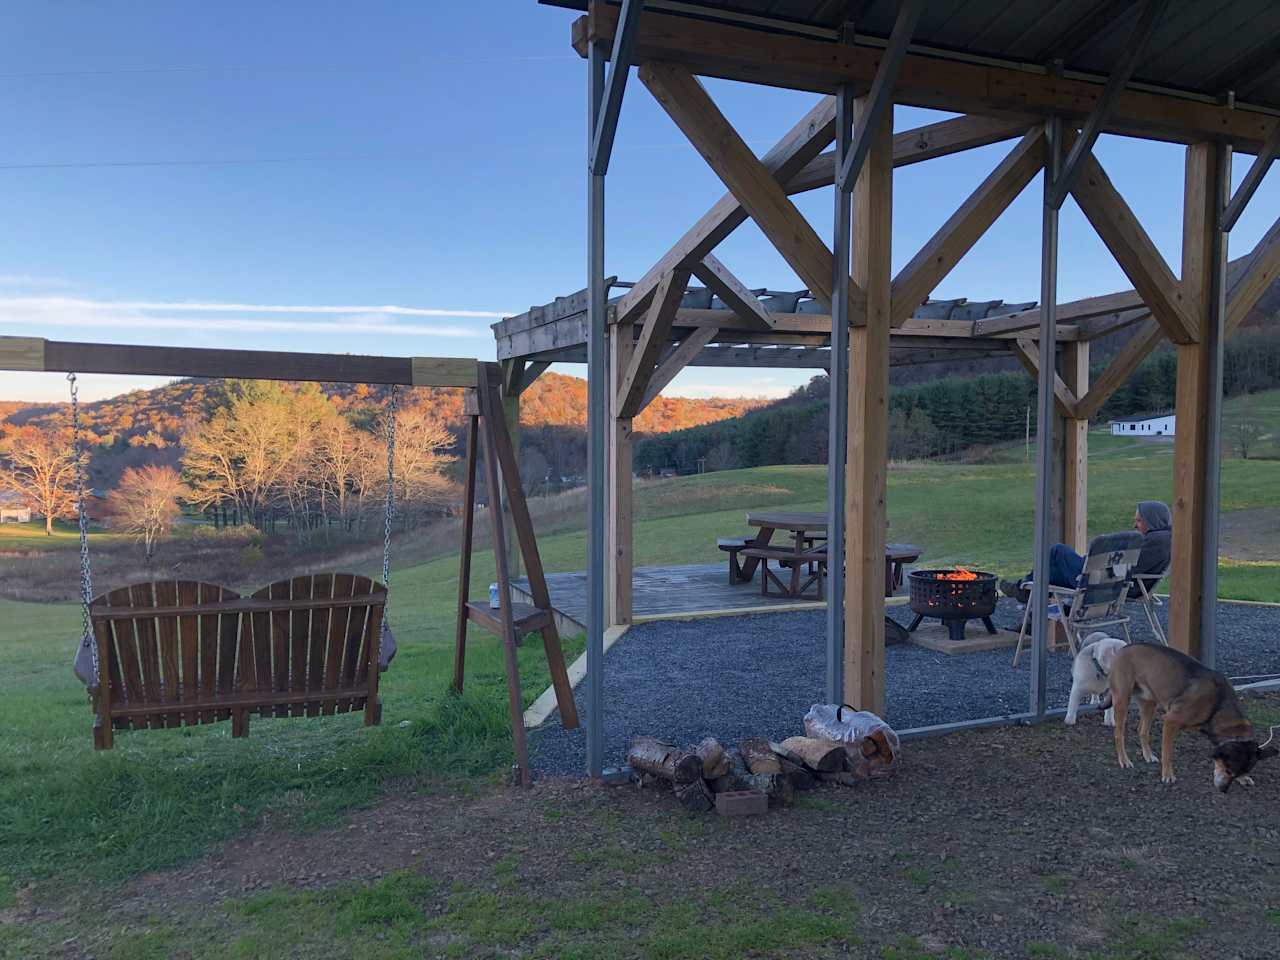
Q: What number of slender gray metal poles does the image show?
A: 4